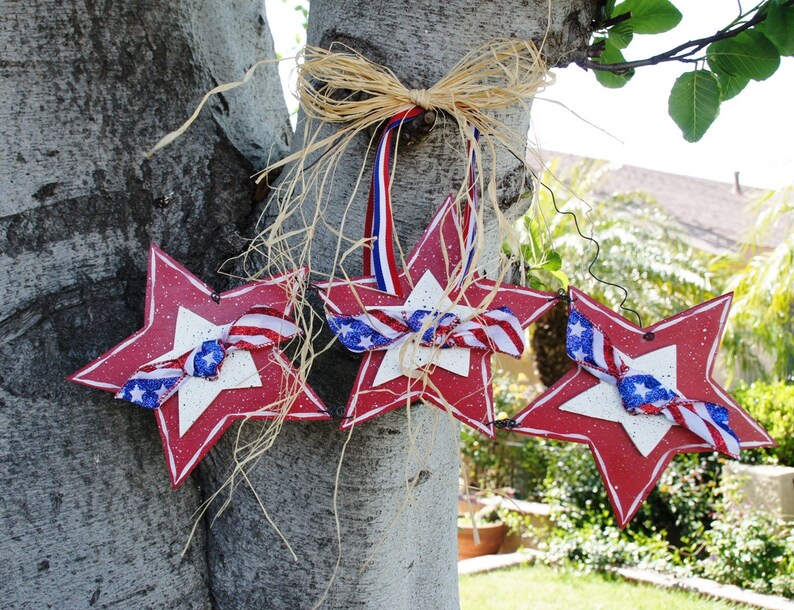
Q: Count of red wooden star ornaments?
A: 3